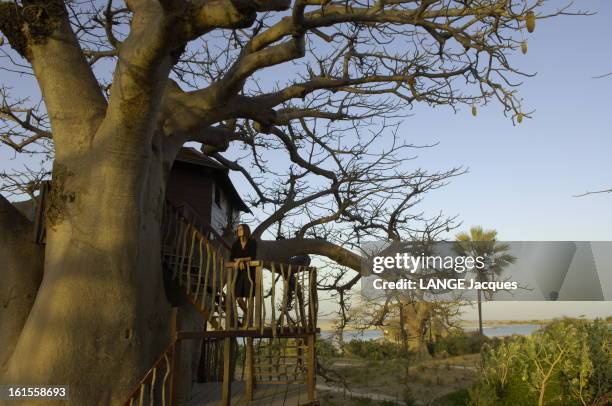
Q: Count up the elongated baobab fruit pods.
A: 4